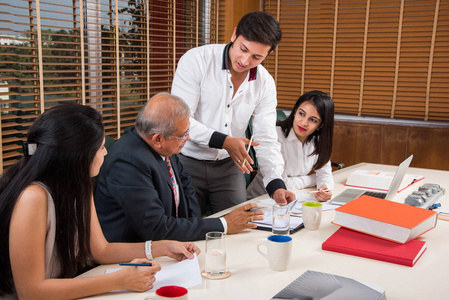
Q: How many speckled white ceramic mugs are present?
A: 3